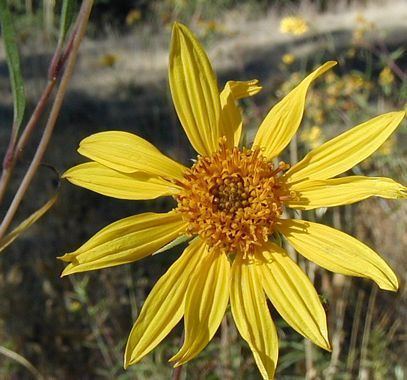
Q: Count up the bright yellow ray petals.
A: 13